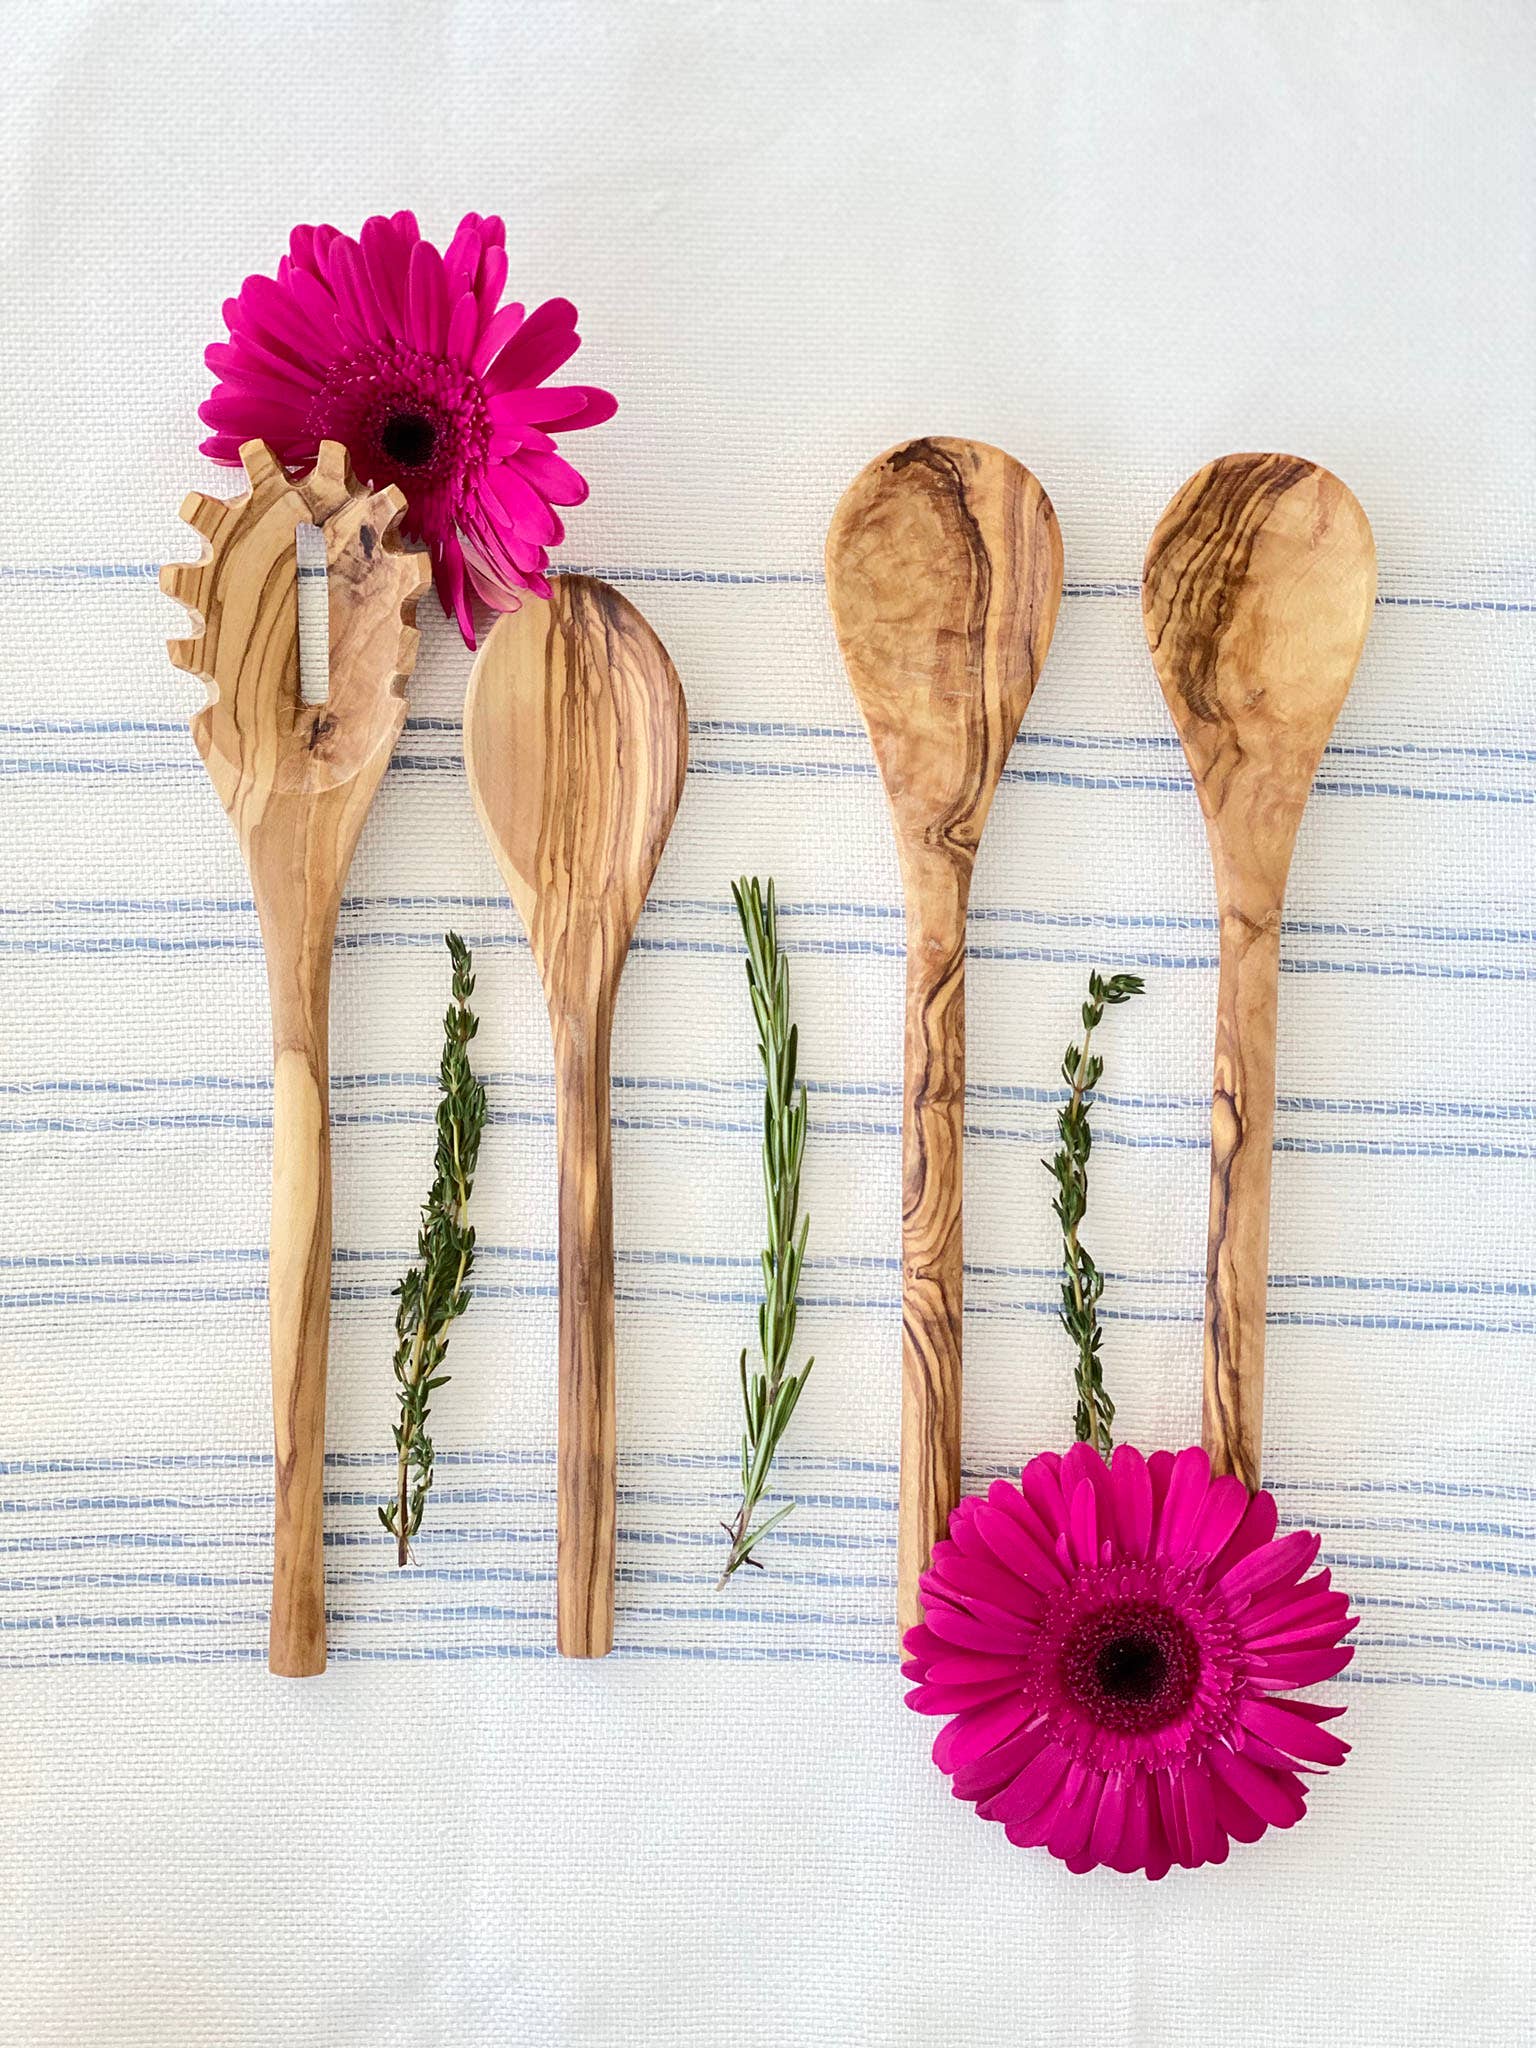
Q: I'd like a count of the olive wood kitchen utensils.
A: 4